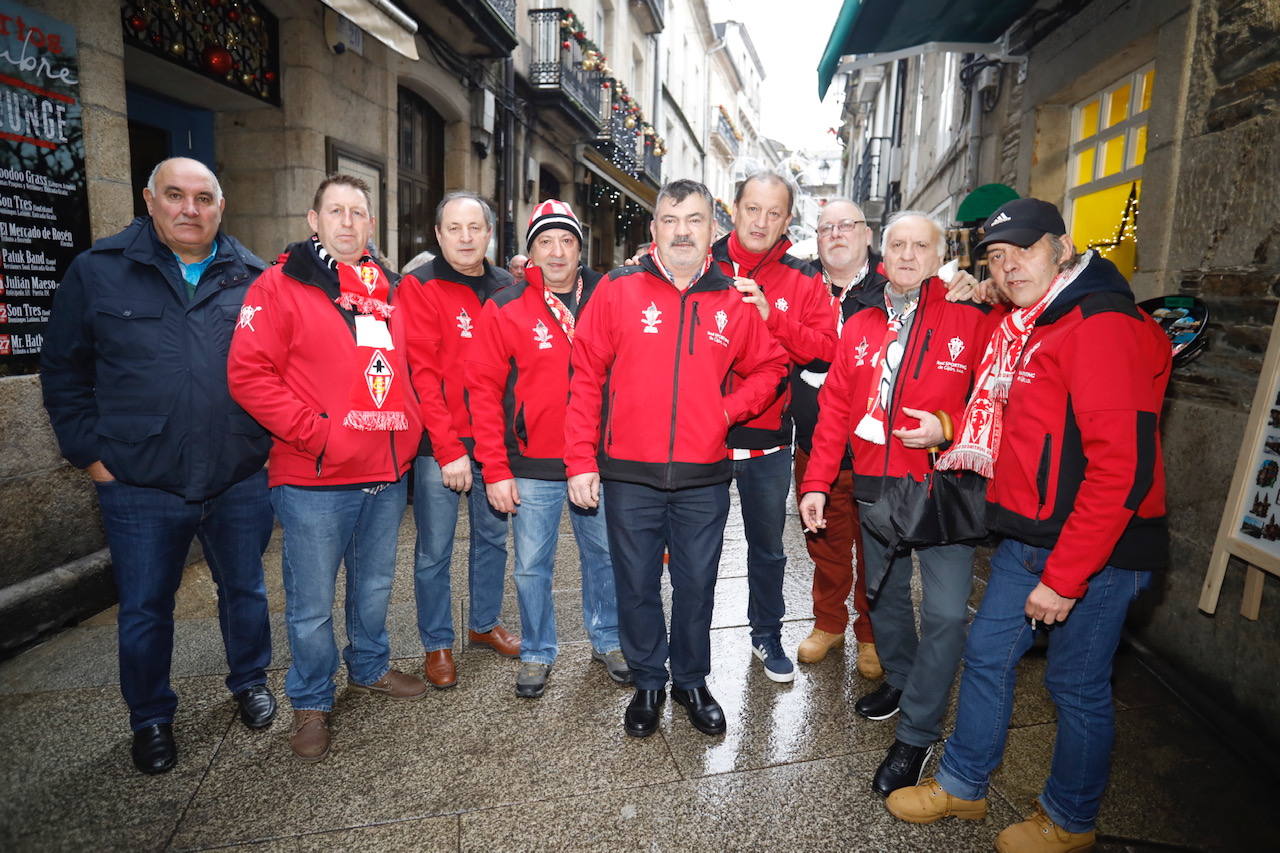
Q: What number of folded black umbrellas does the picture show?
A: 1